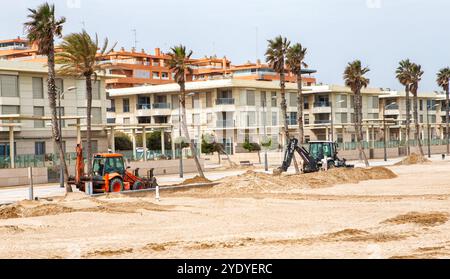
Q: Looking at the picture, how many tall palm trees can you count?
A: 9